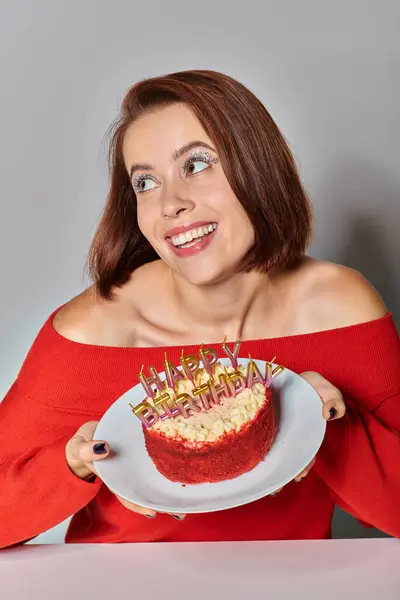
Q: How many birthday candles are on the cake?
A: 13